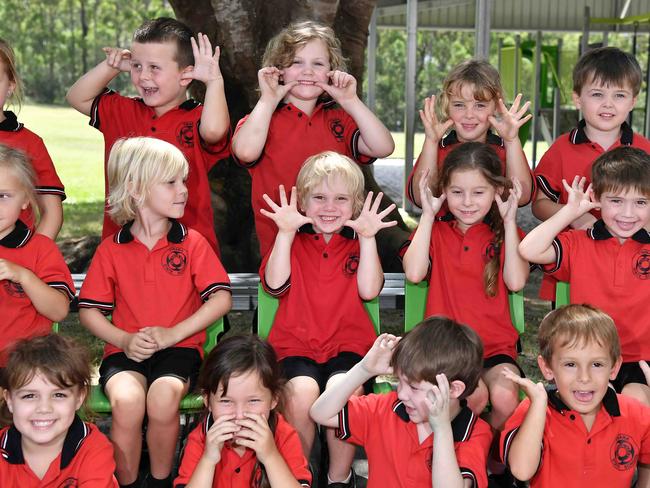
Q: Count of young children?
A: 14